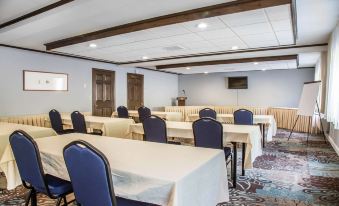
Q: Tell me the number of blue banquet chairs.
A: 10